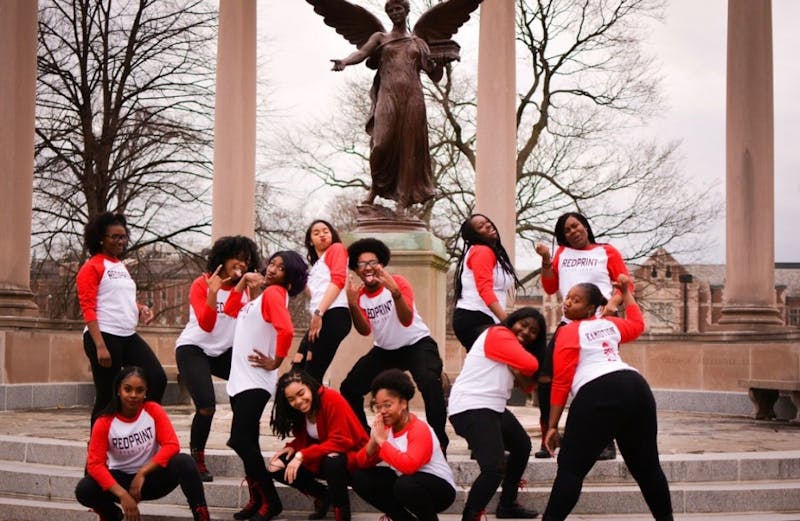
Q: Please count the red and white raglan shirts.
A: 11